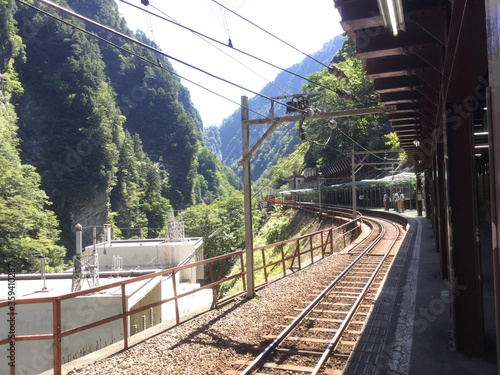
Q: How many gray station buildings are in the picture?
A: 2